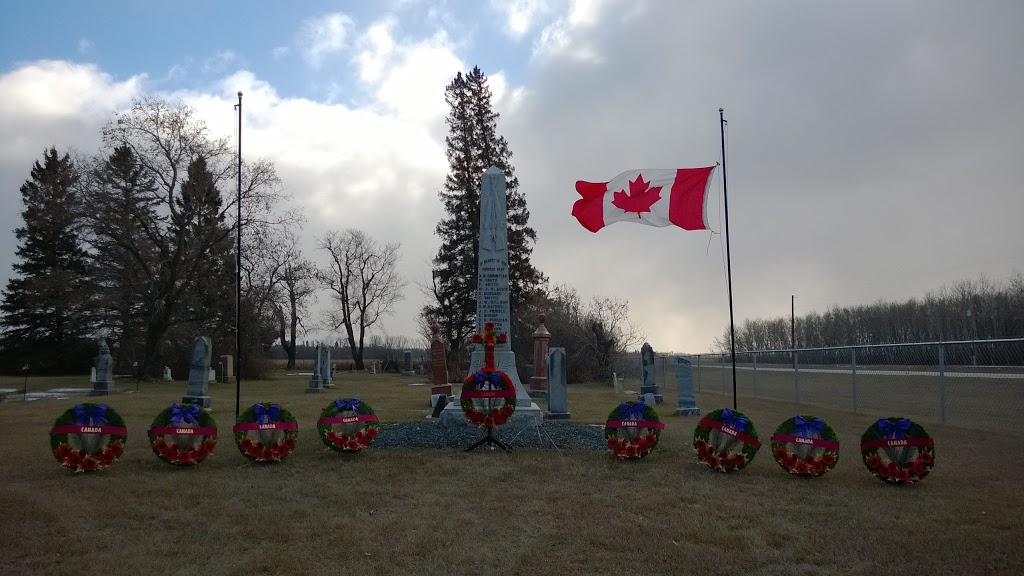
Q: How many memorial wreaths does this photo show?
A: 9